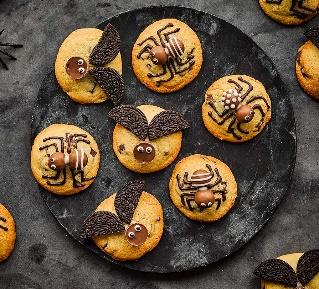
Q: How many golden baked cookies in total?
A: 11